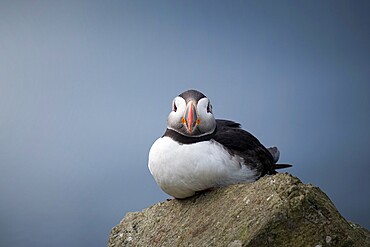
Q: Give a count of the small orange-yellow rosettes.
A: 2